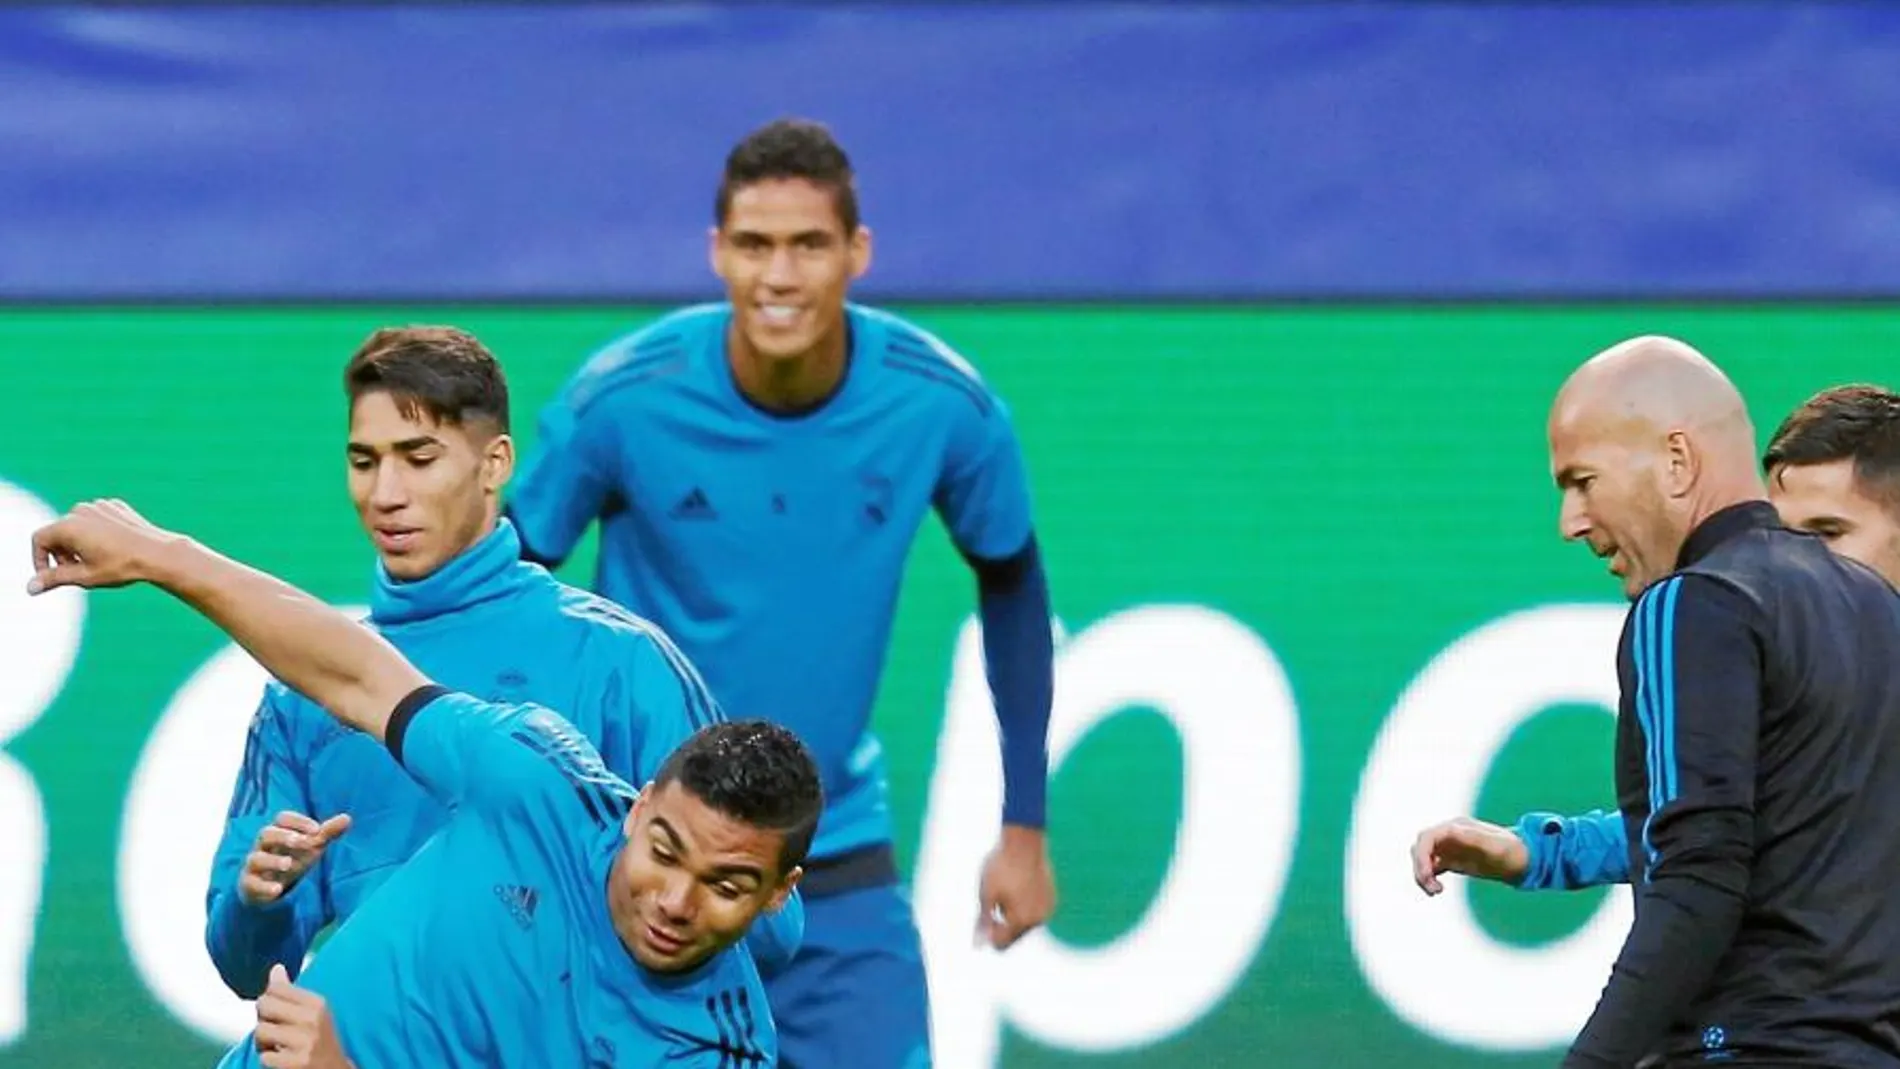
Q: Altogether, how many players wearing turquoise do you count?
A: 4